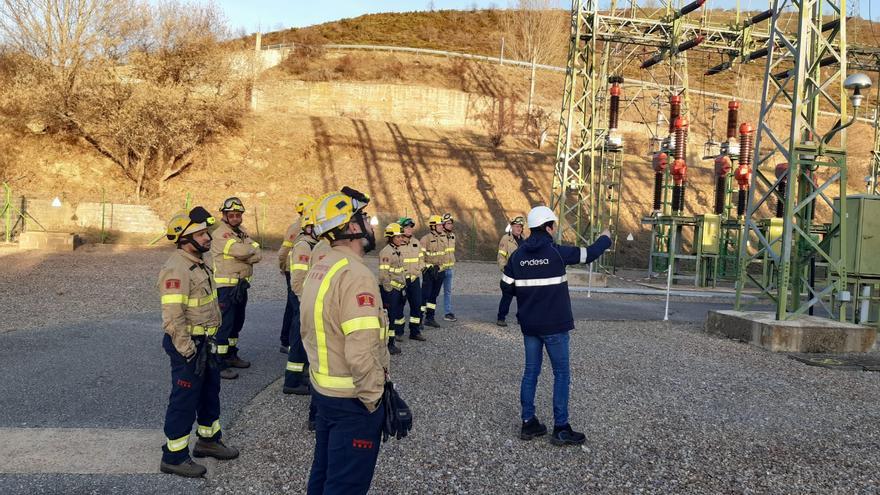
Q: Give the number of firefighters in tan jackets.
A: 11